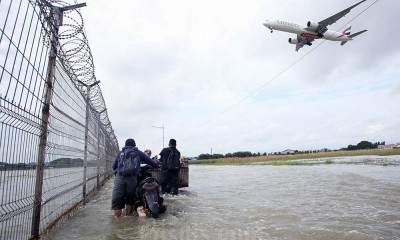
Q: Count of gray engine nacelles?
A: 2